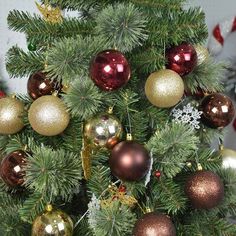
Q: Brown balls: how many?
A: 6